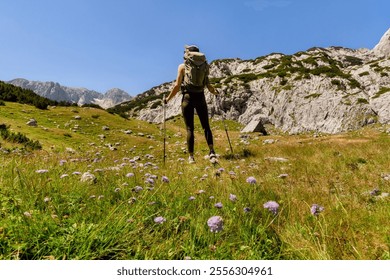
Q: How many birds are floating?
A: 0